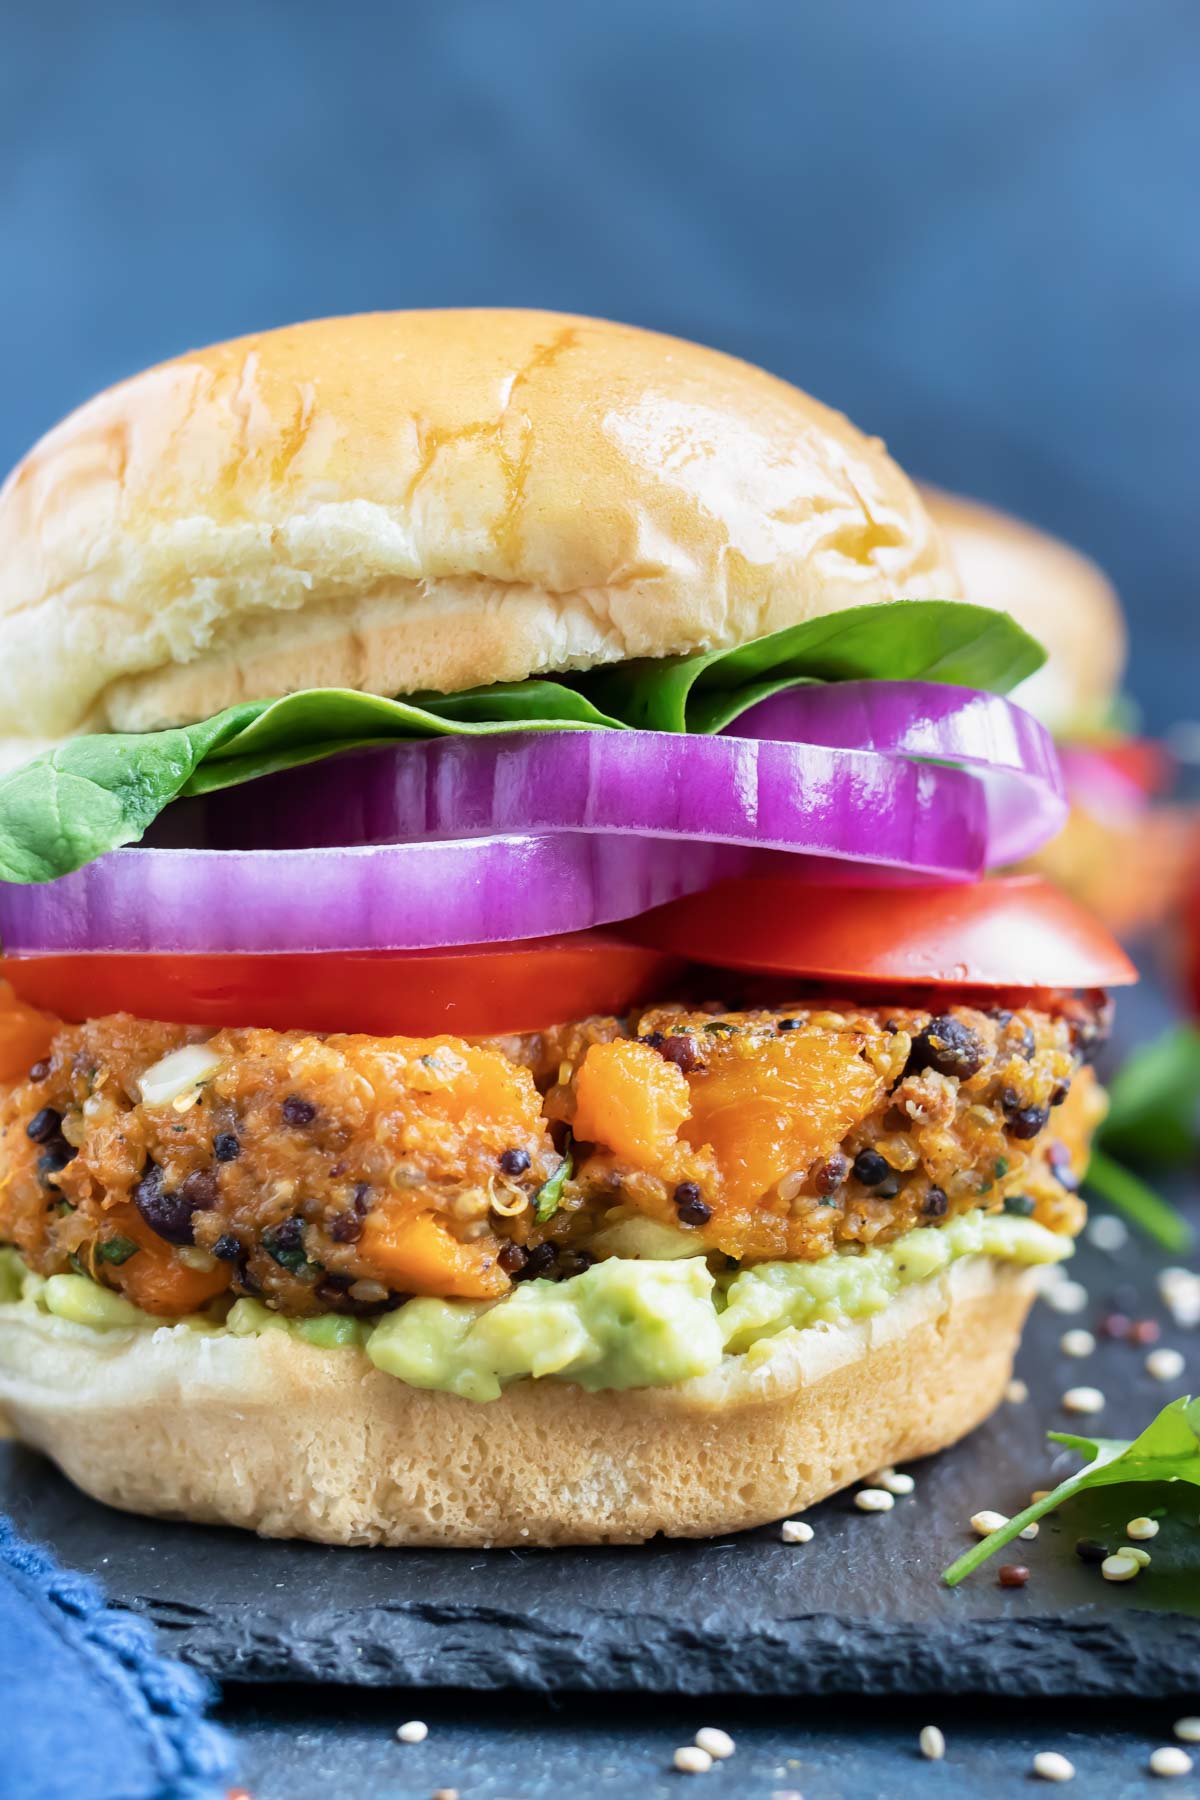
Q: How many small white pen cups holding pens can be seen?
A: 0